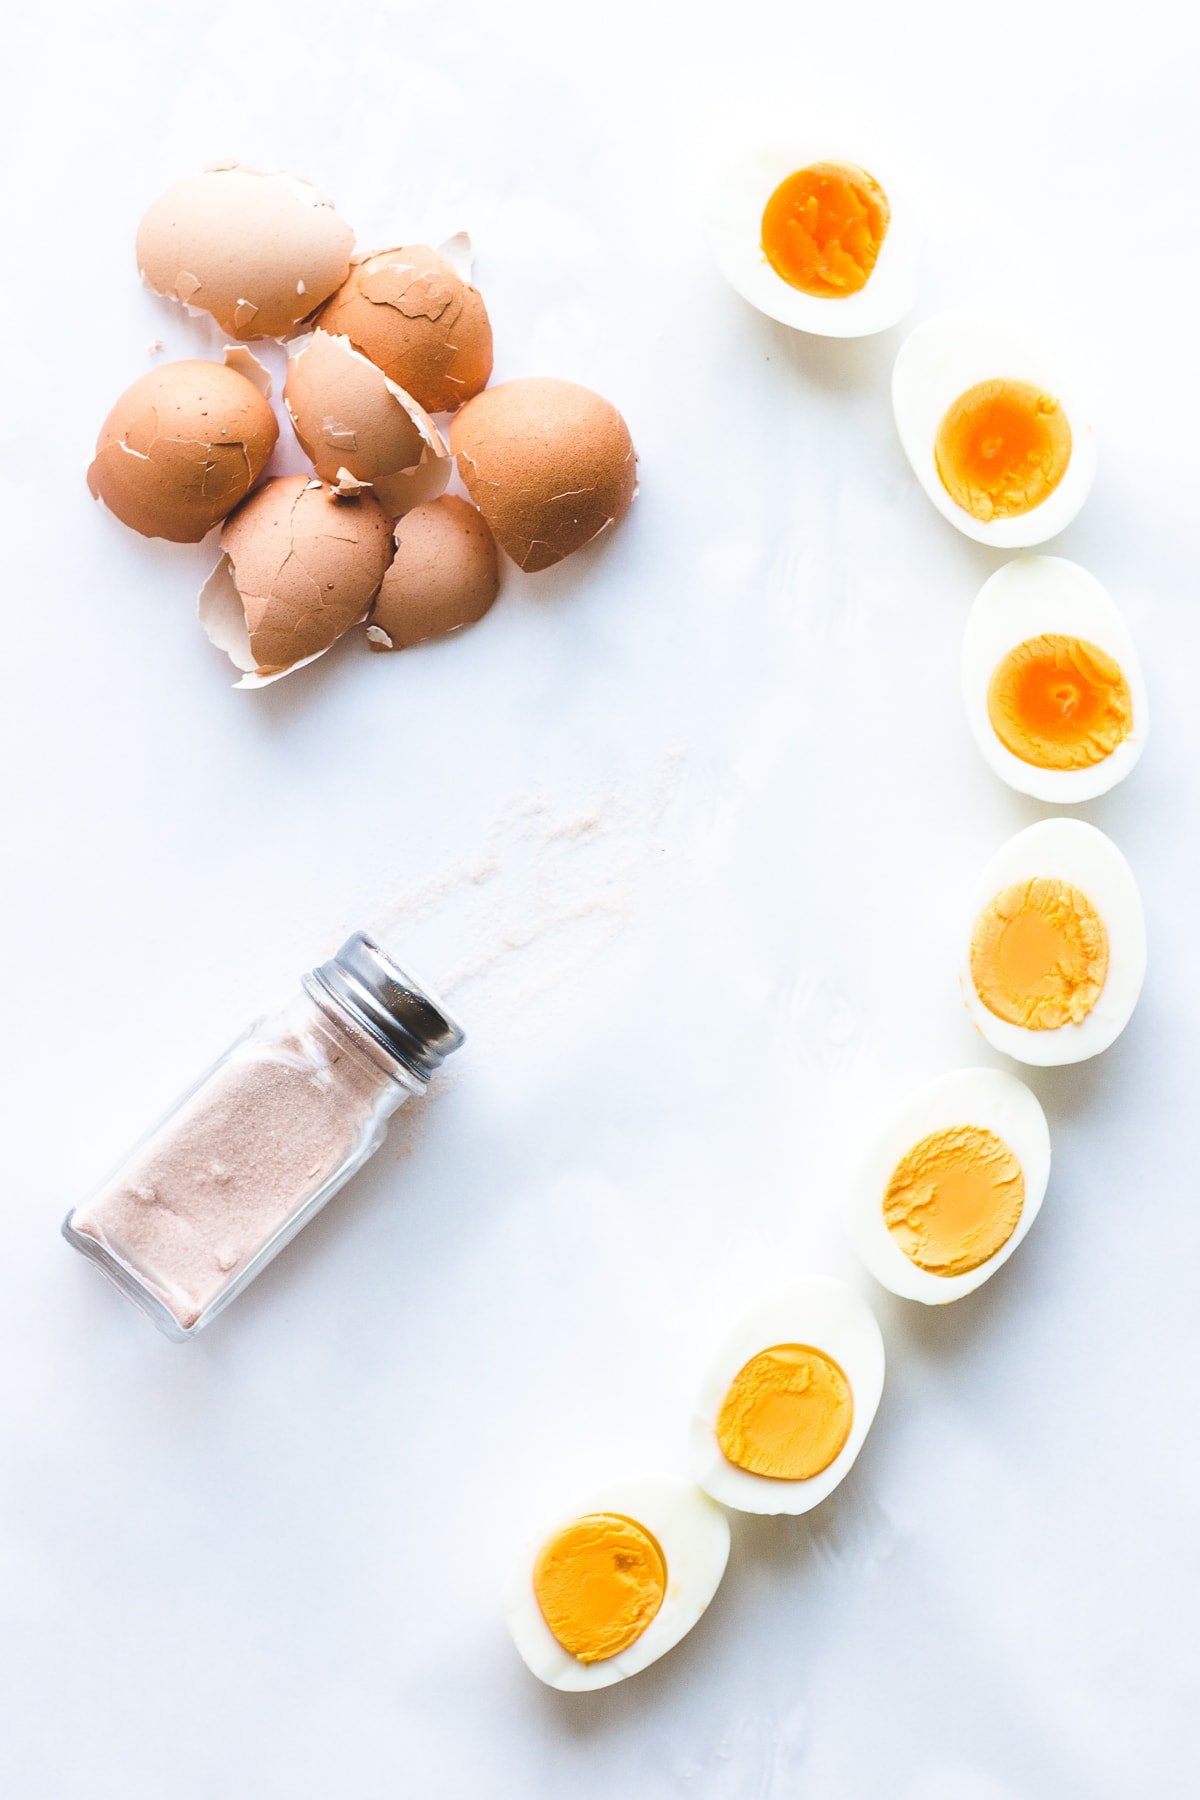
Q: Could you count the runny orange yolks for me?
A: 3